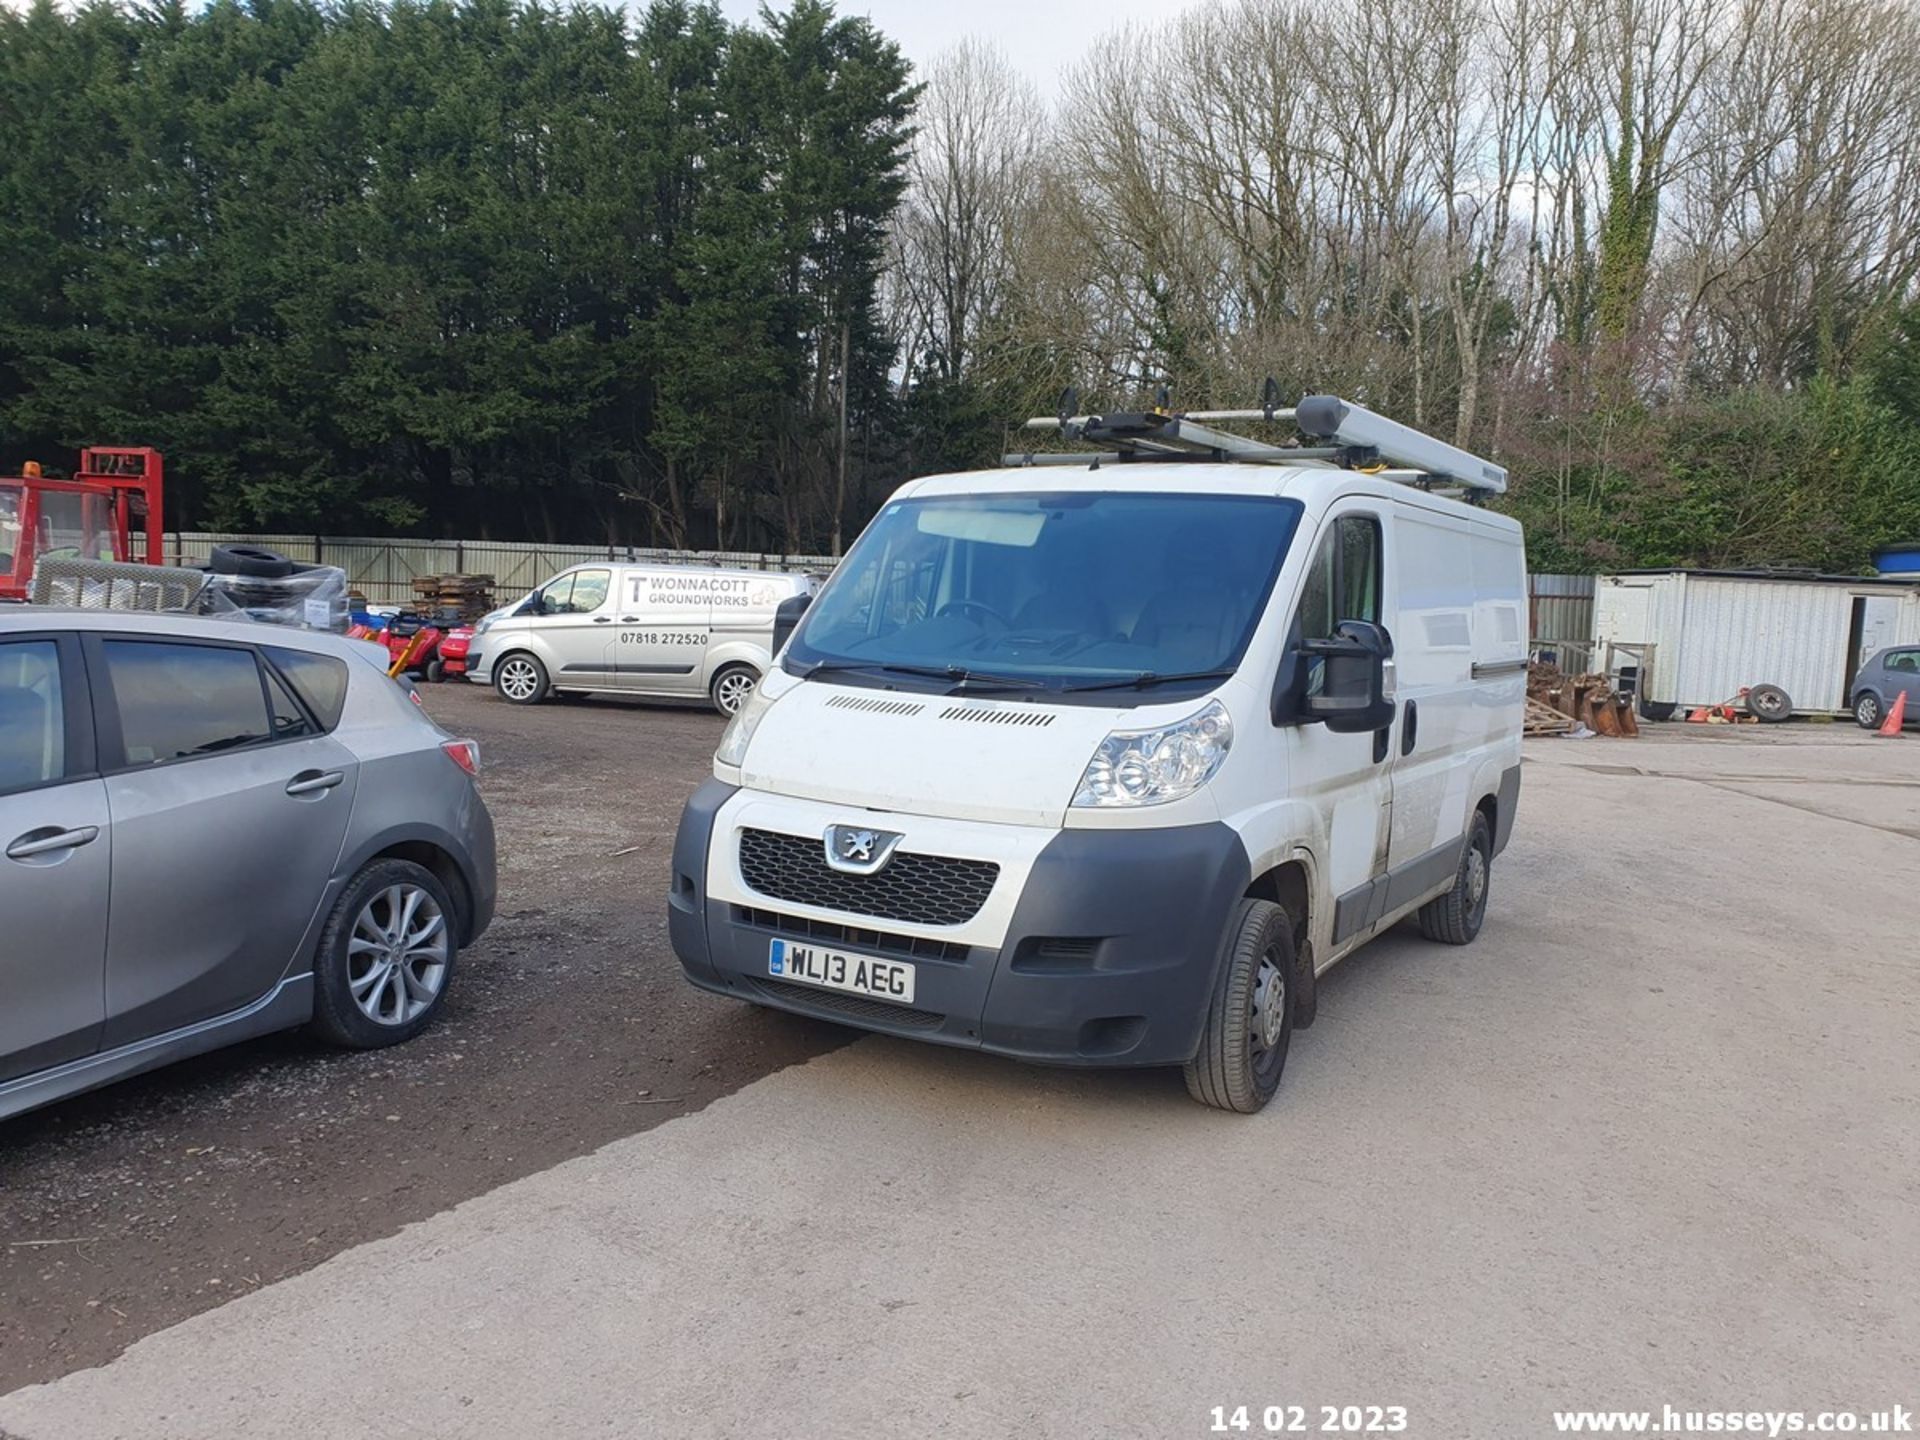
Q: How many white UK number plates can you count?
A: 1